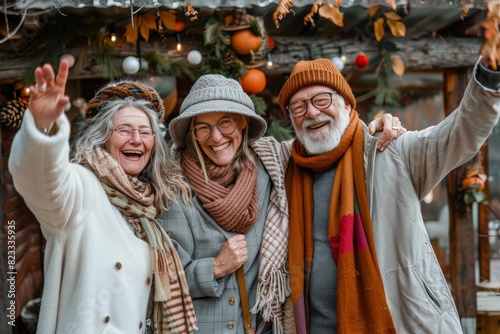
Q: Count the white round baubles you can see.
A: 3